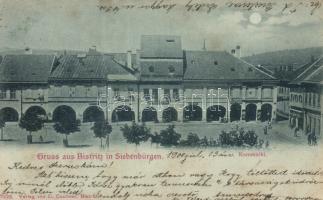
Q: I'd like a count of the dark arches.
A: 12